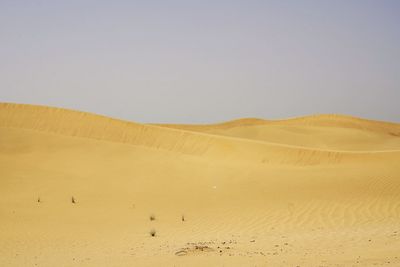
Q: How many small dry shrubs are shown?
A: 5